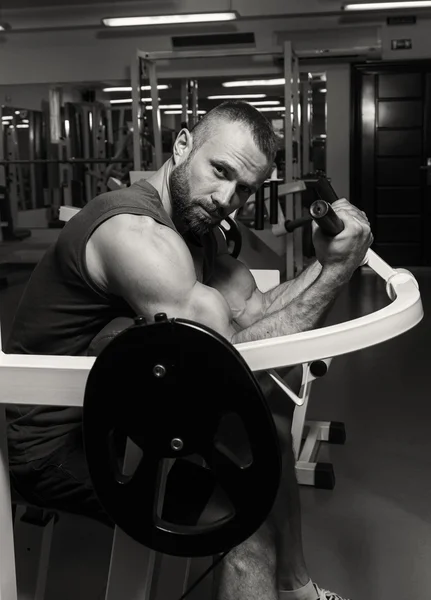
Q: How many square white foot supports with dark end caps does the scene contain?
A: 2